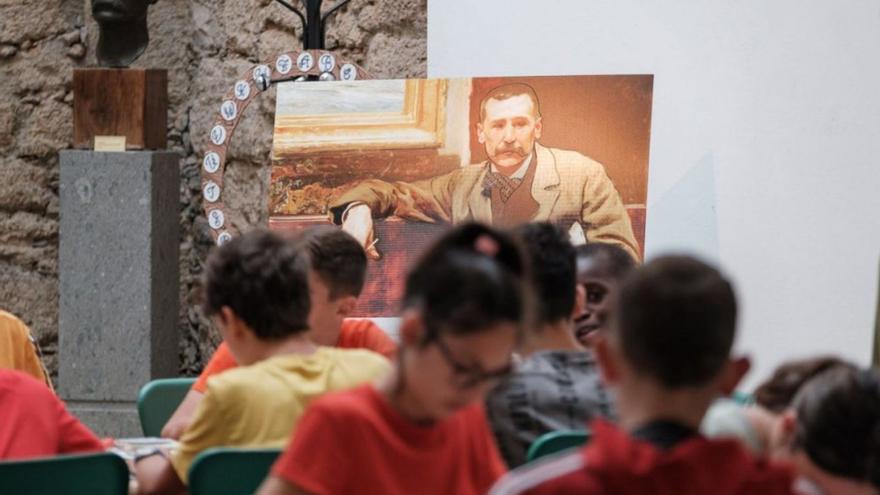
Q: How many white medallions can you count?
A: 12